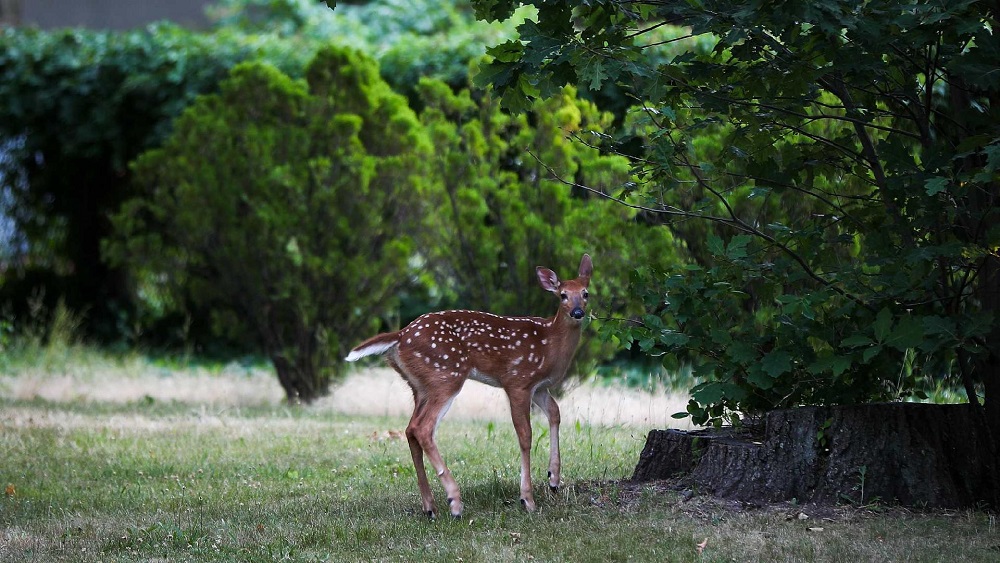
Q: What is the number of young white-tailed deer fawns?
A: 1